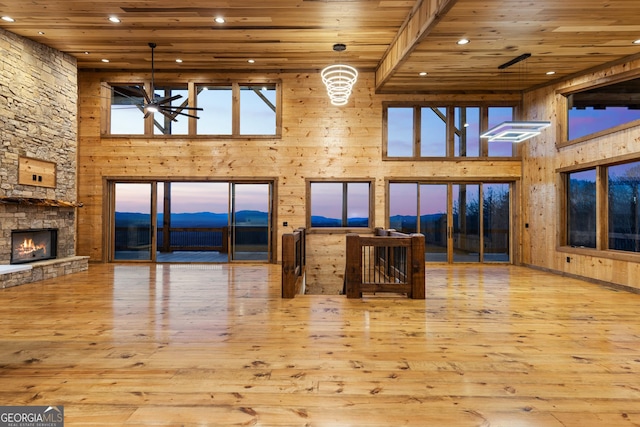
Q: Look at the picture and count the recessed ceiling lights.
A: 12